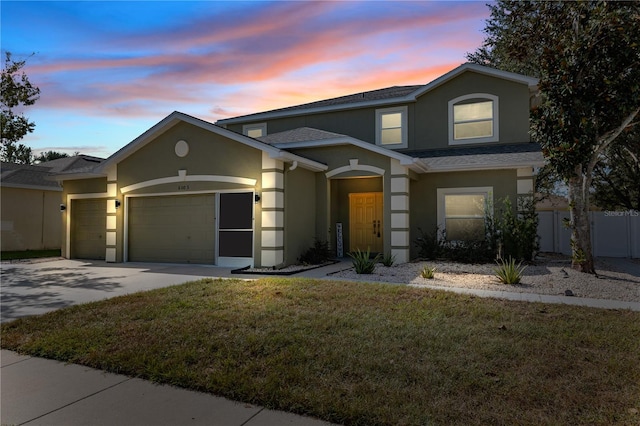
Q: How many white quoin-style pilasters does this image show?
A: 4